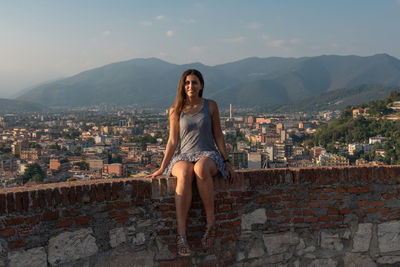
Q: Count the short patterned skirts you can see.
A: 1